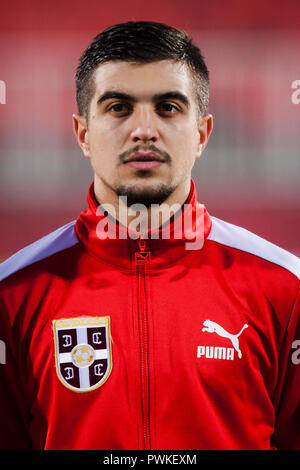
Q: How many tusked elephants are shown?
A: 0